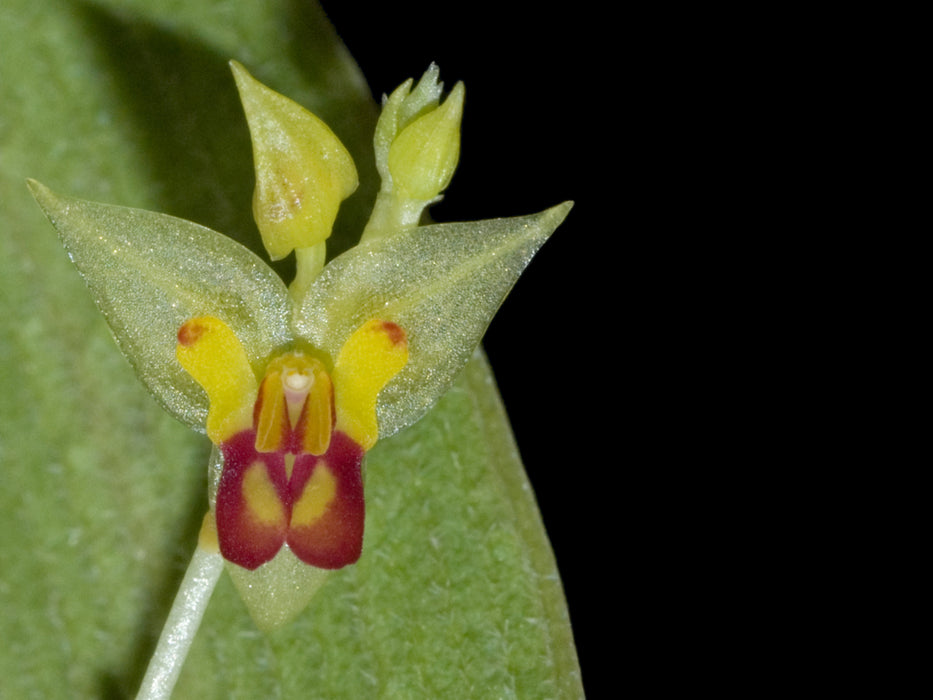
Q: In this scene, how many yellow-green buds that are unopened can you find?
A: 2